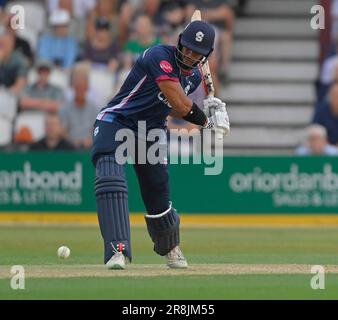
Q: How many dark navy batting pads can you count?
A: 2